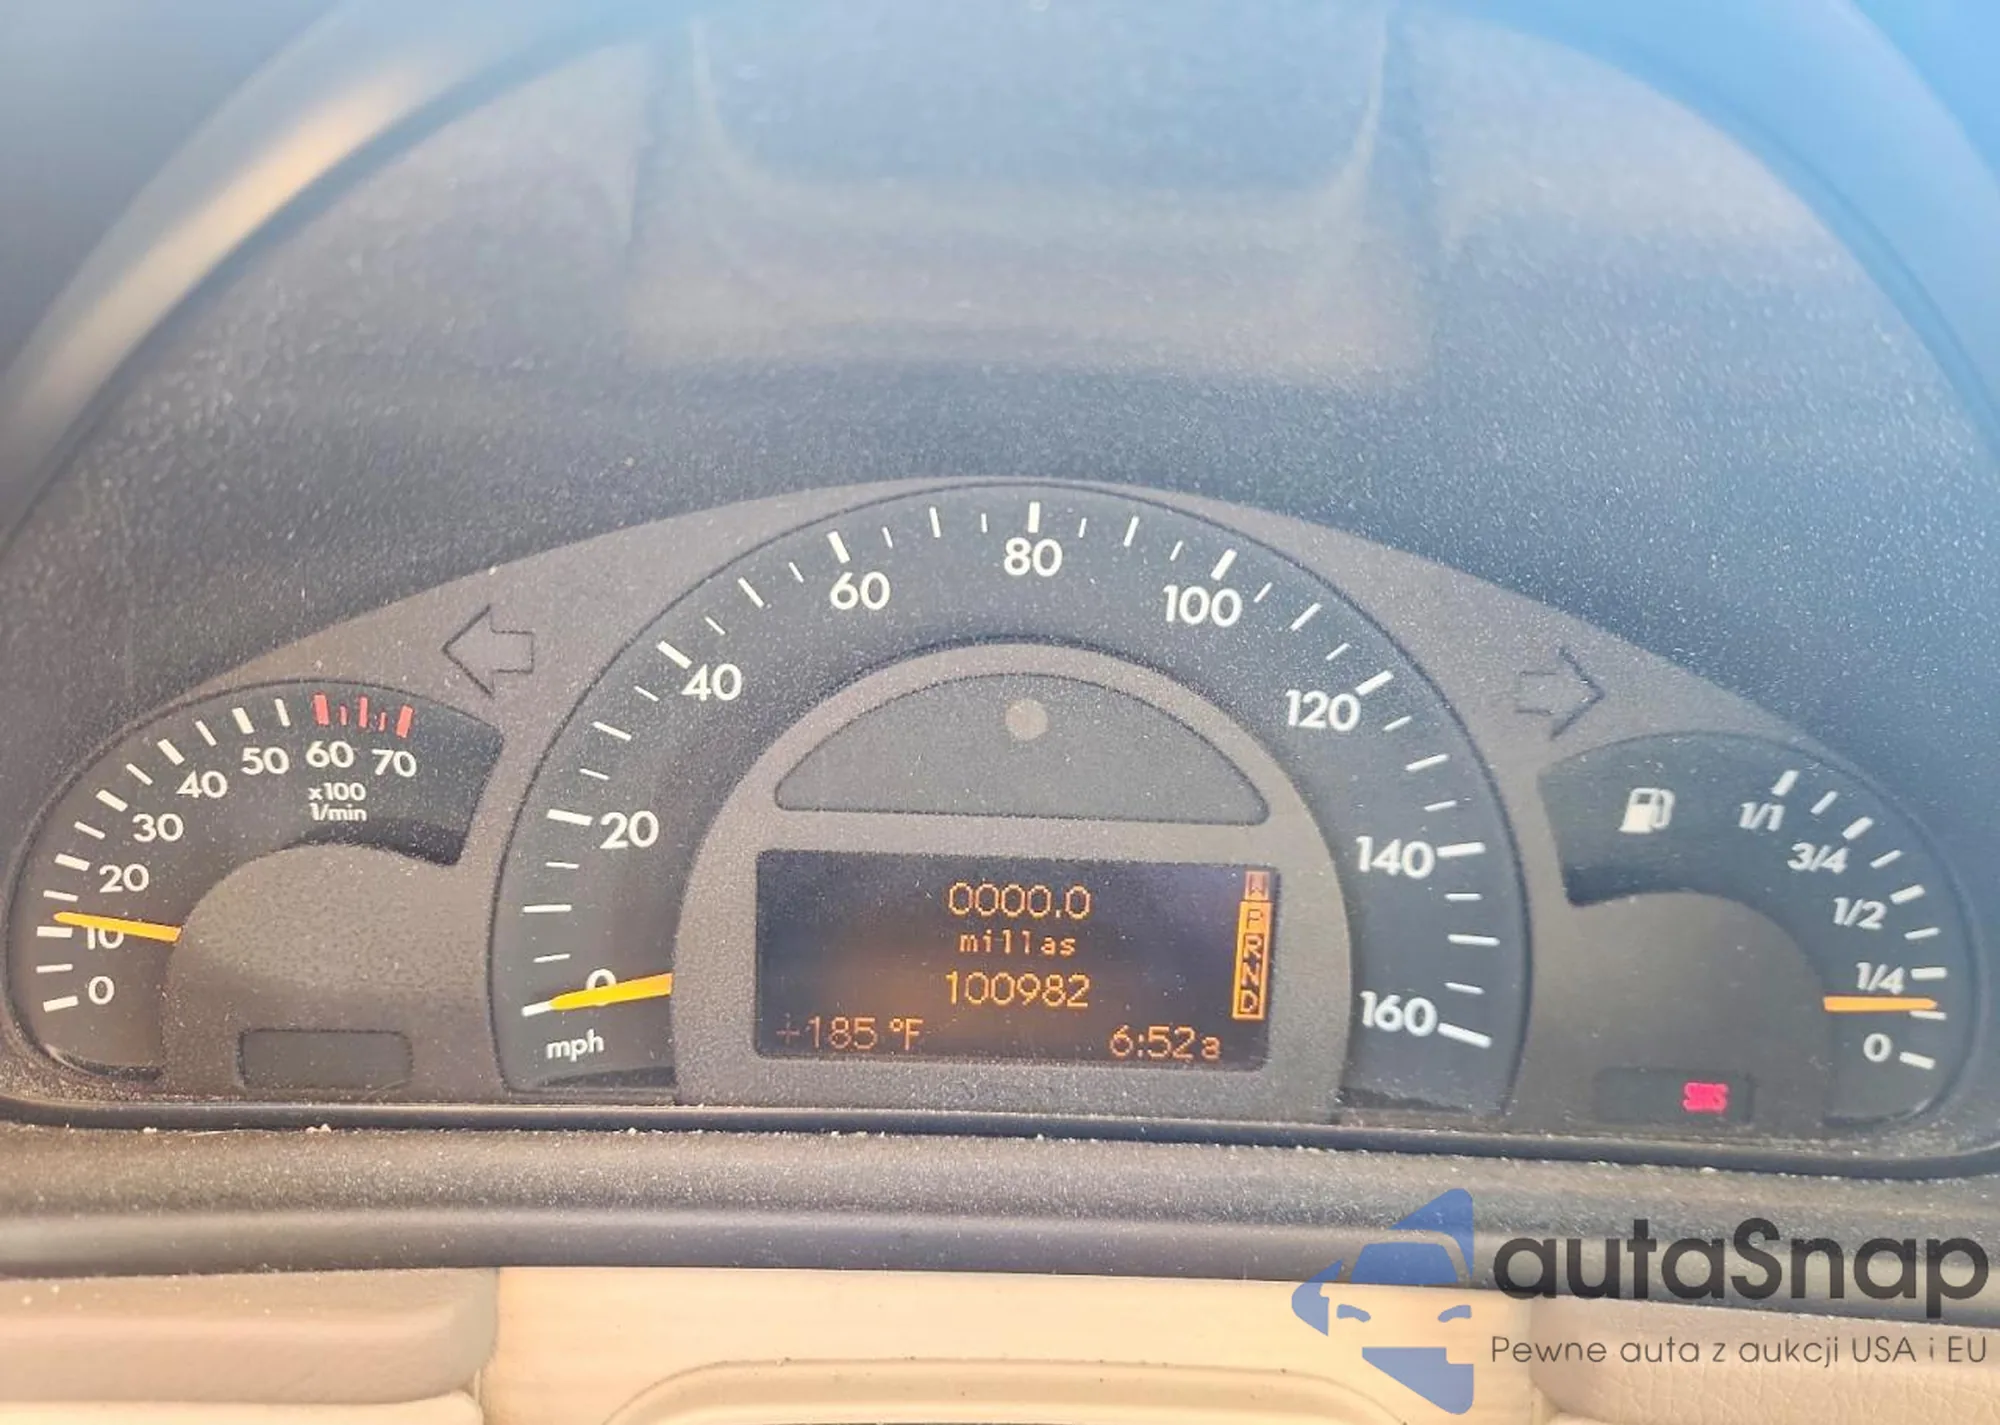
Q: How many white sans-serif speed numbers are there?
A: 9